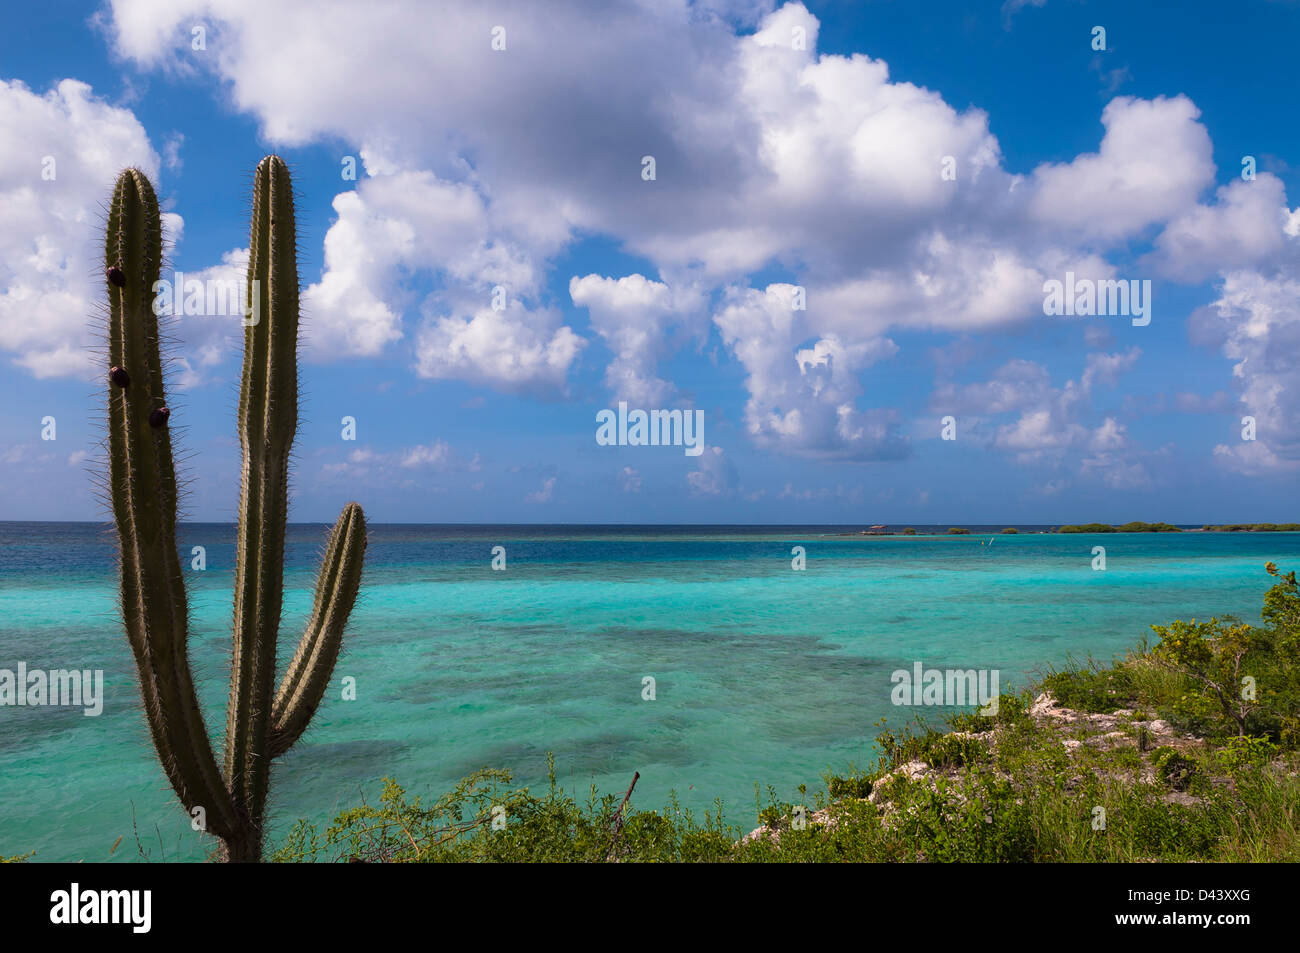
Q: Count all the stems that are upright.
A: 3